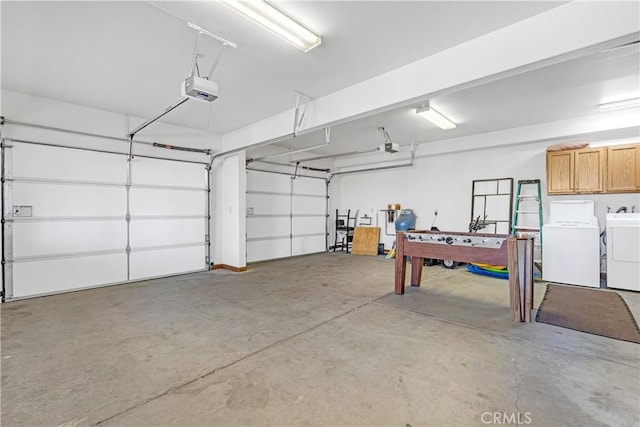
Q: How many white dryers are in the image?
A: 1